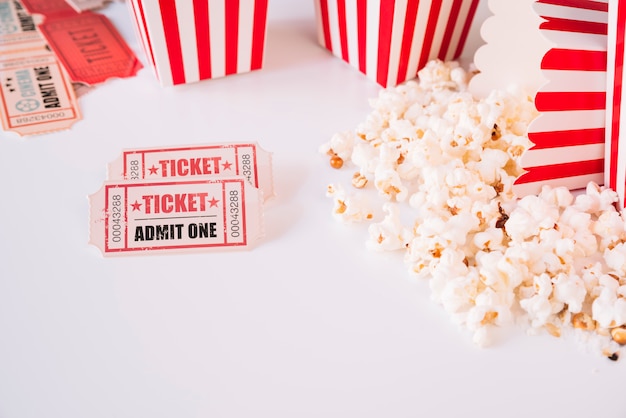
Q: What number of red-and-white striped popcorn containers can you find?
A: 4